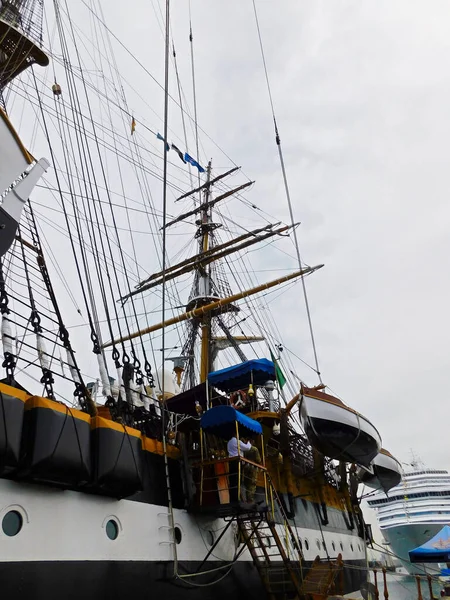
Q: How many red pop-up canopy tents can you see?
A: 0